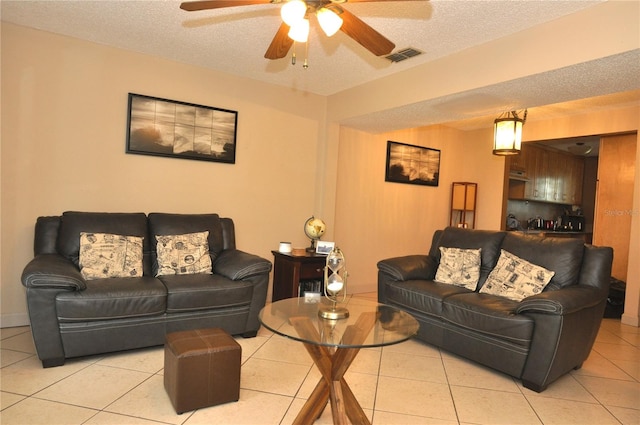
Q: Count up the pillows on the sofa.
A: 4